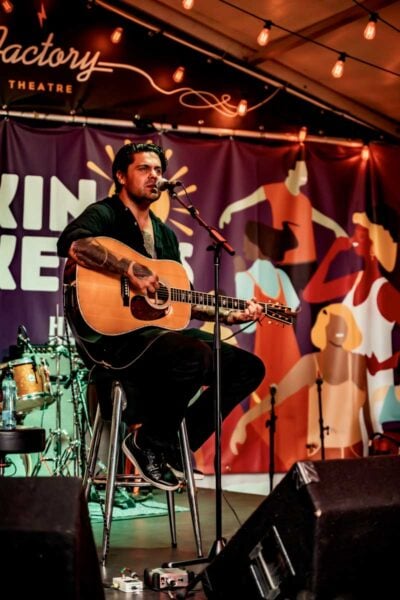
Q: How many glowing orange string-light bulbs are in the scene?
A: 10